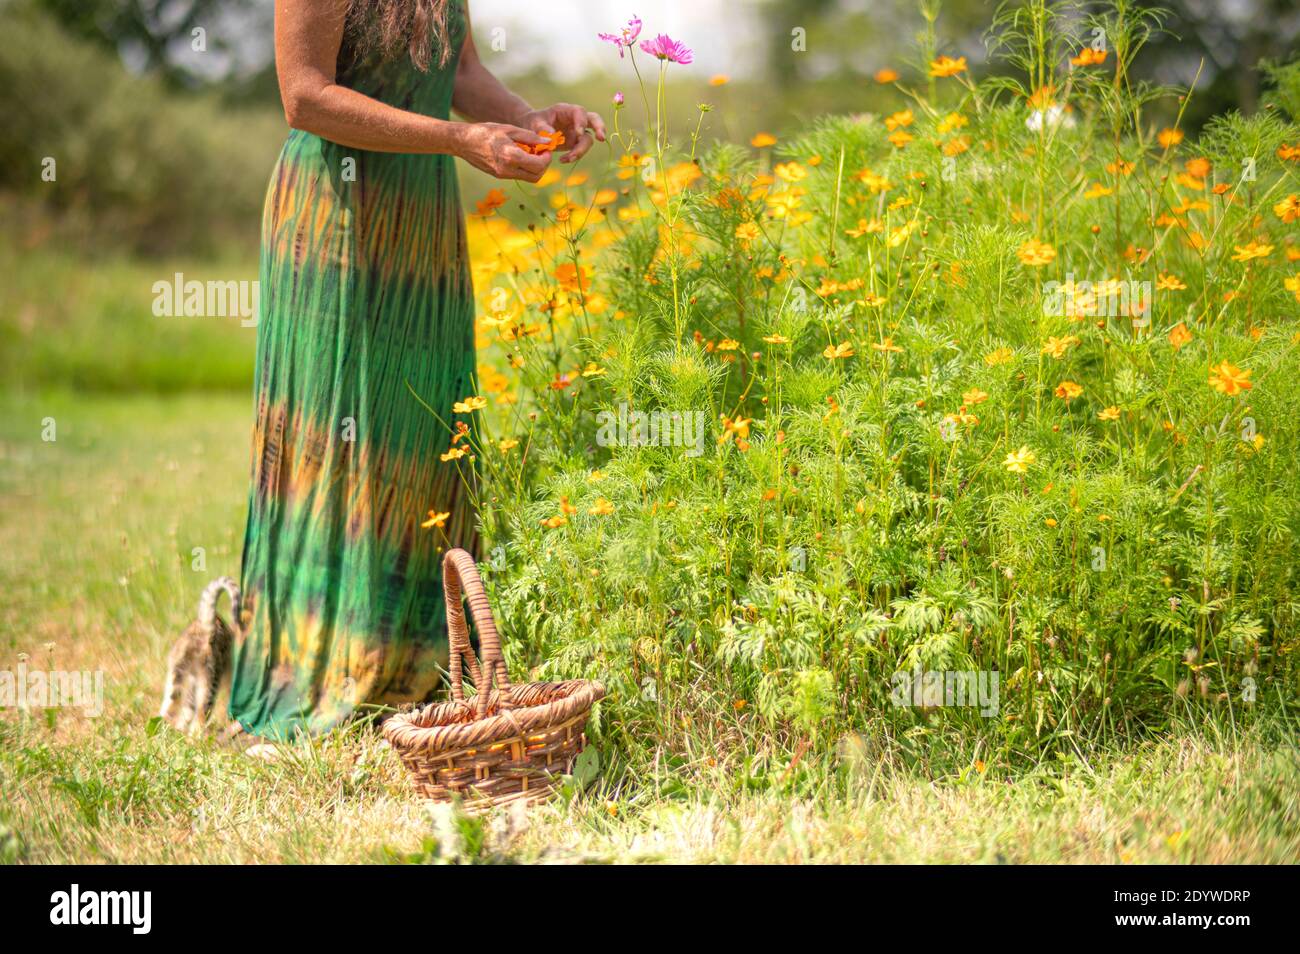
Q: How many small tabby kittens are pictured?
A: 1